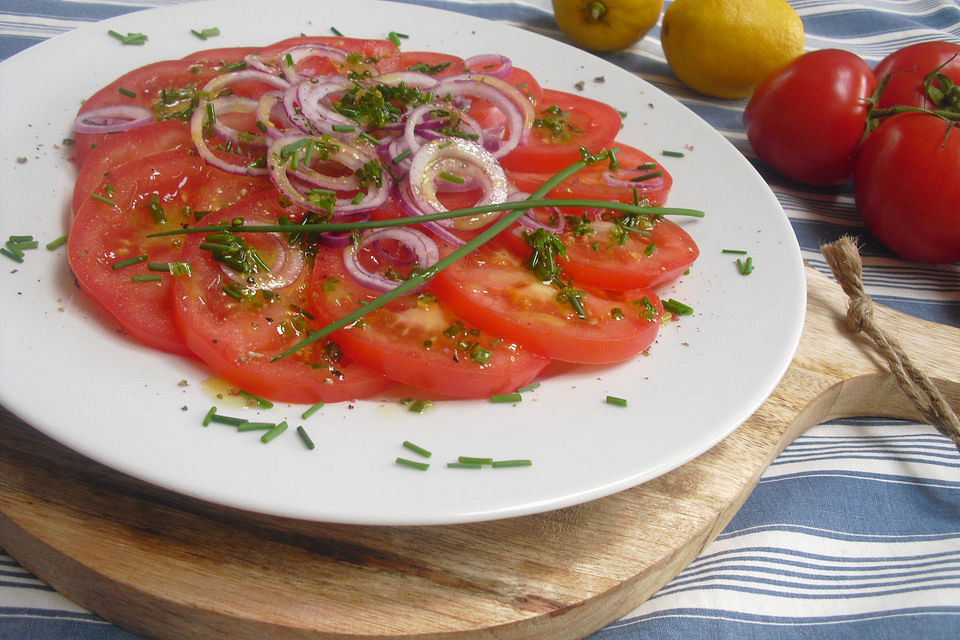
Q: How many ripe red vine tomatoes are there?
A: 3